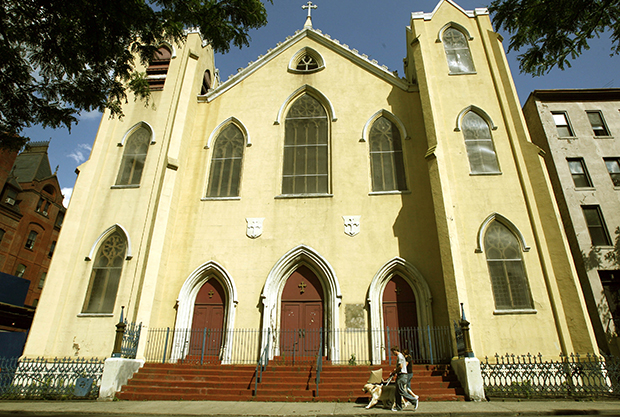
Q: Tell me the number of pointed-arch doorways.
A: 3